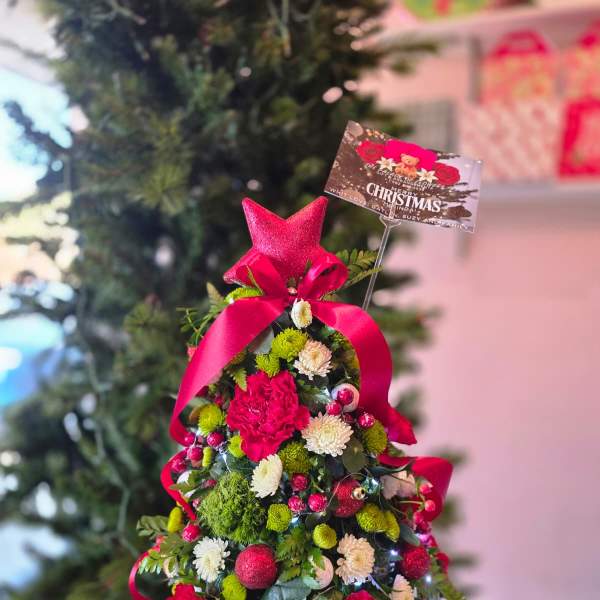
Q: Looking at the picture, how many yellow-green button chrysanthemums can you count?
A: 14